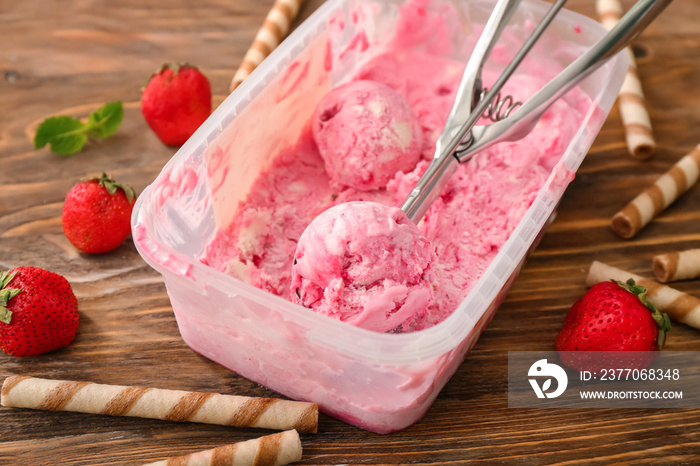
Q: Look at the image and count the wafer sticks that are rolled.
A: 7